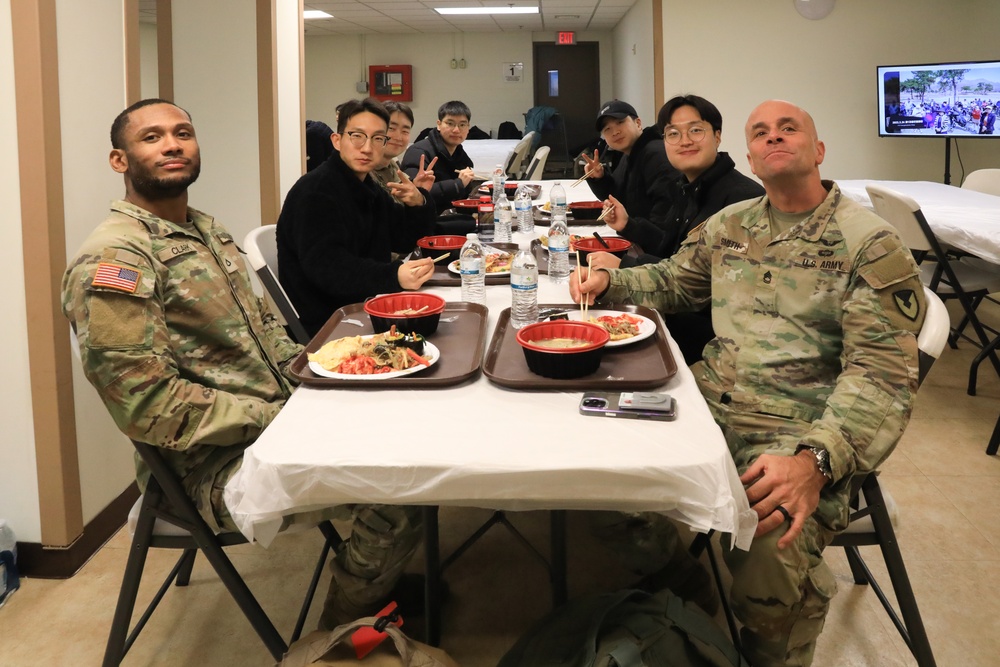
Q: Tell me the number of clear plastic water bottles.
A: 7